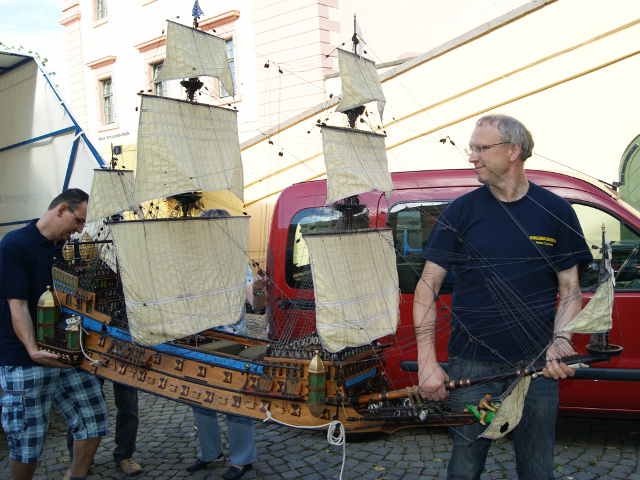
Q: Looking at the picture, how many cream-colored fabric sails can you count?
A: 9